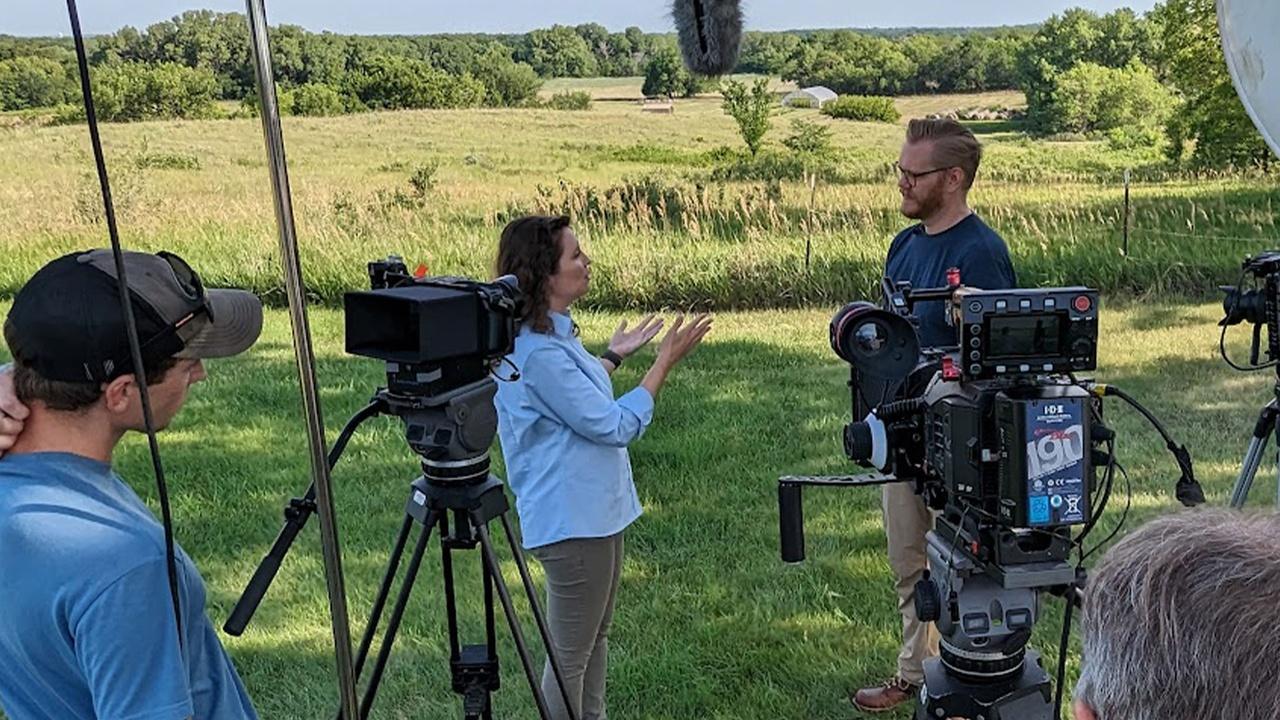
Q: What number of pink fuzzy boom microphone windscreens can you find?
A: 0